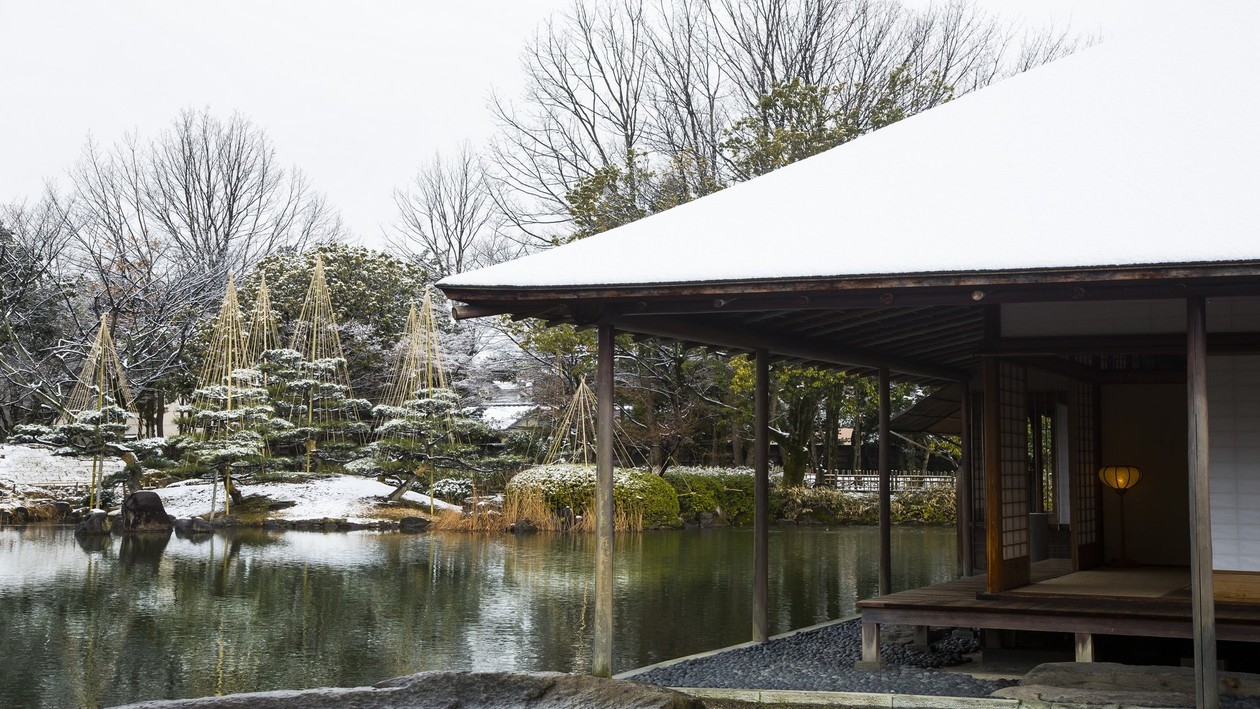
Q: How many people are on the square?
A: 0